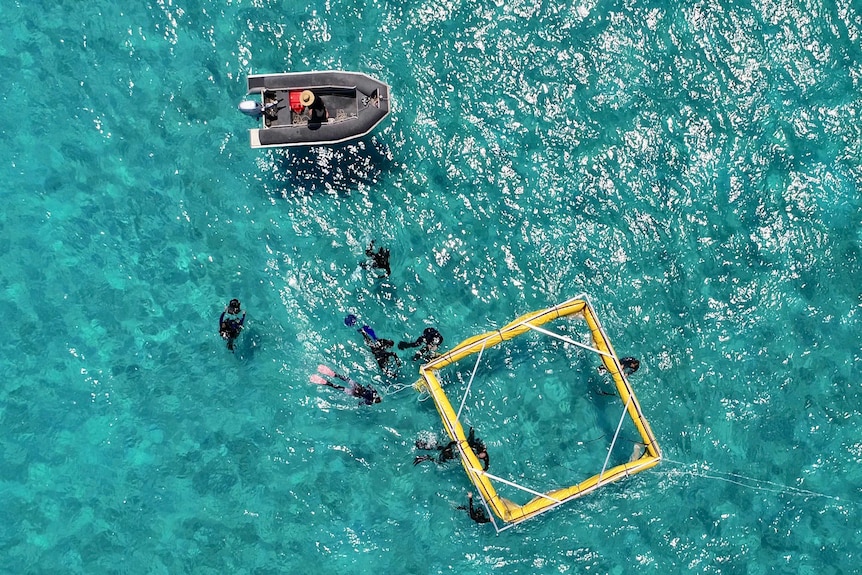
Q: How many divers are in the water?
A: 9